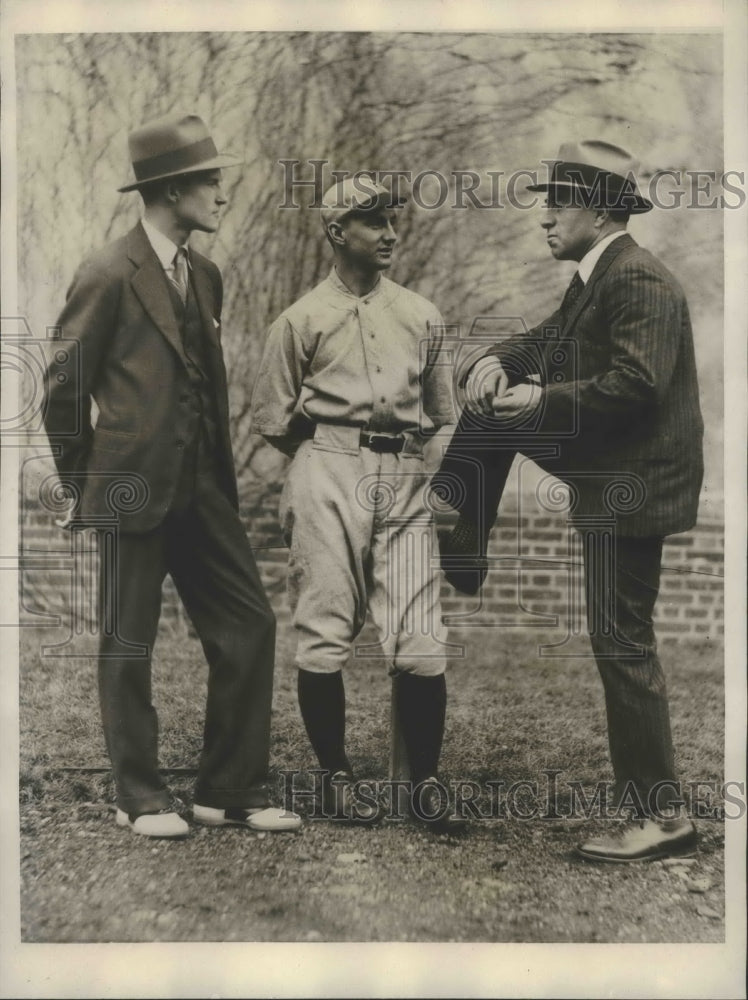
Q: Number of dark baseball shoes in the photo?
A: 2